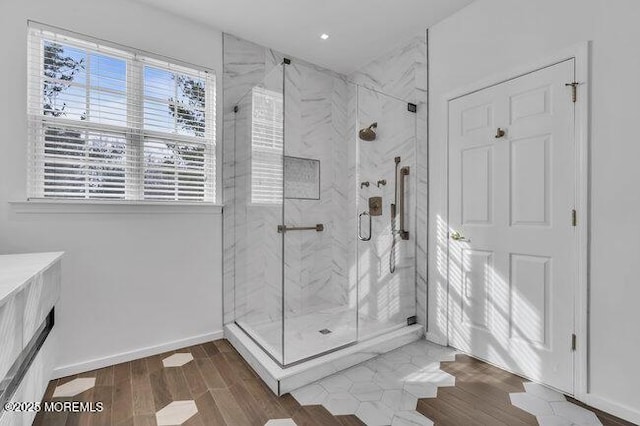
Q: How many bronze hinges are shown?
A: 3